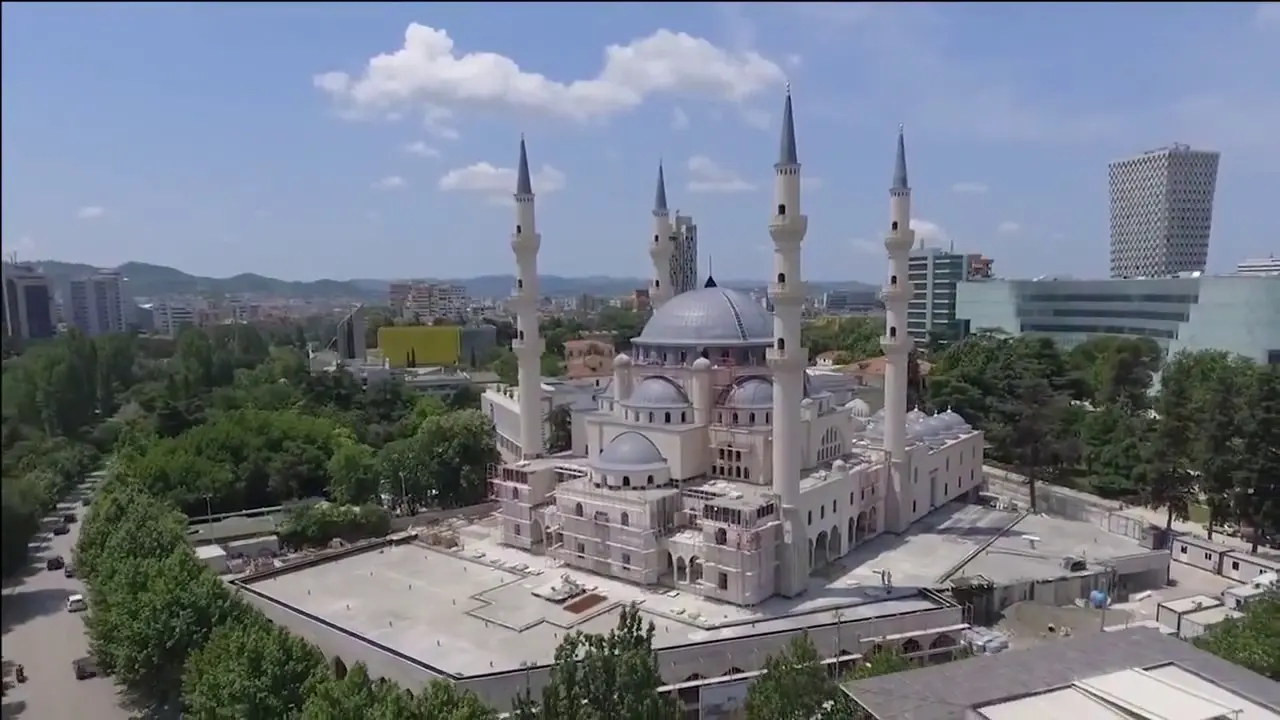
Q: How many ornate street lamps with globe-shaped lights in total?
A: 0